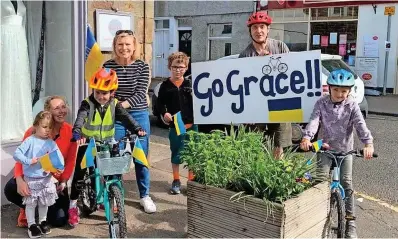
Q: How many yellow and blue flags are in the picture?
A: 7